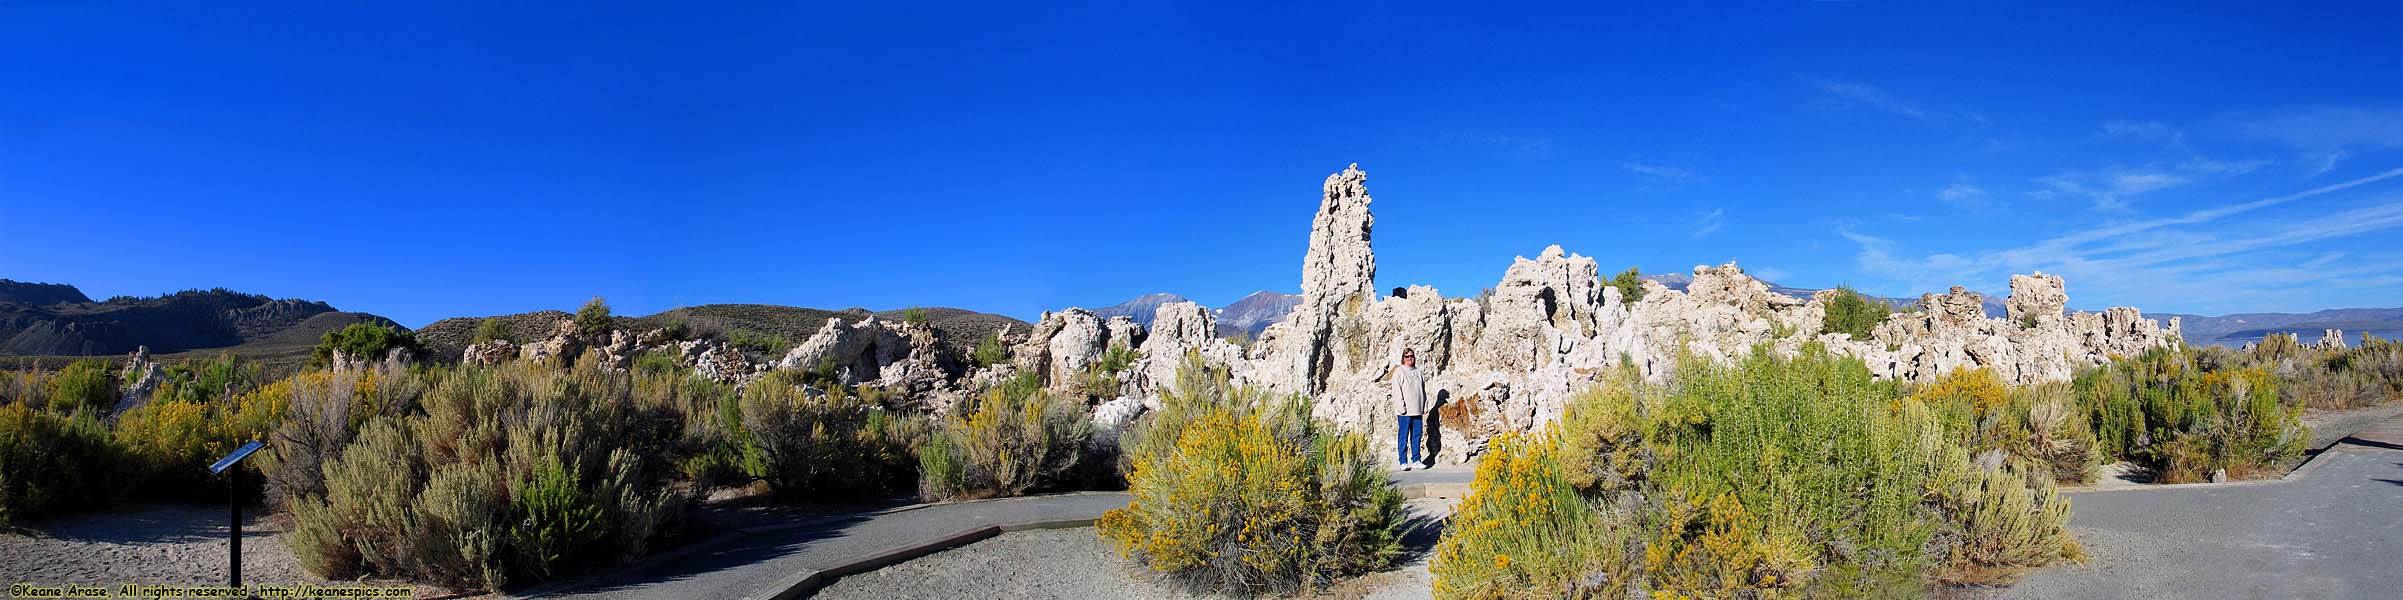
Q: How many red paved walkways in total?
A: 0